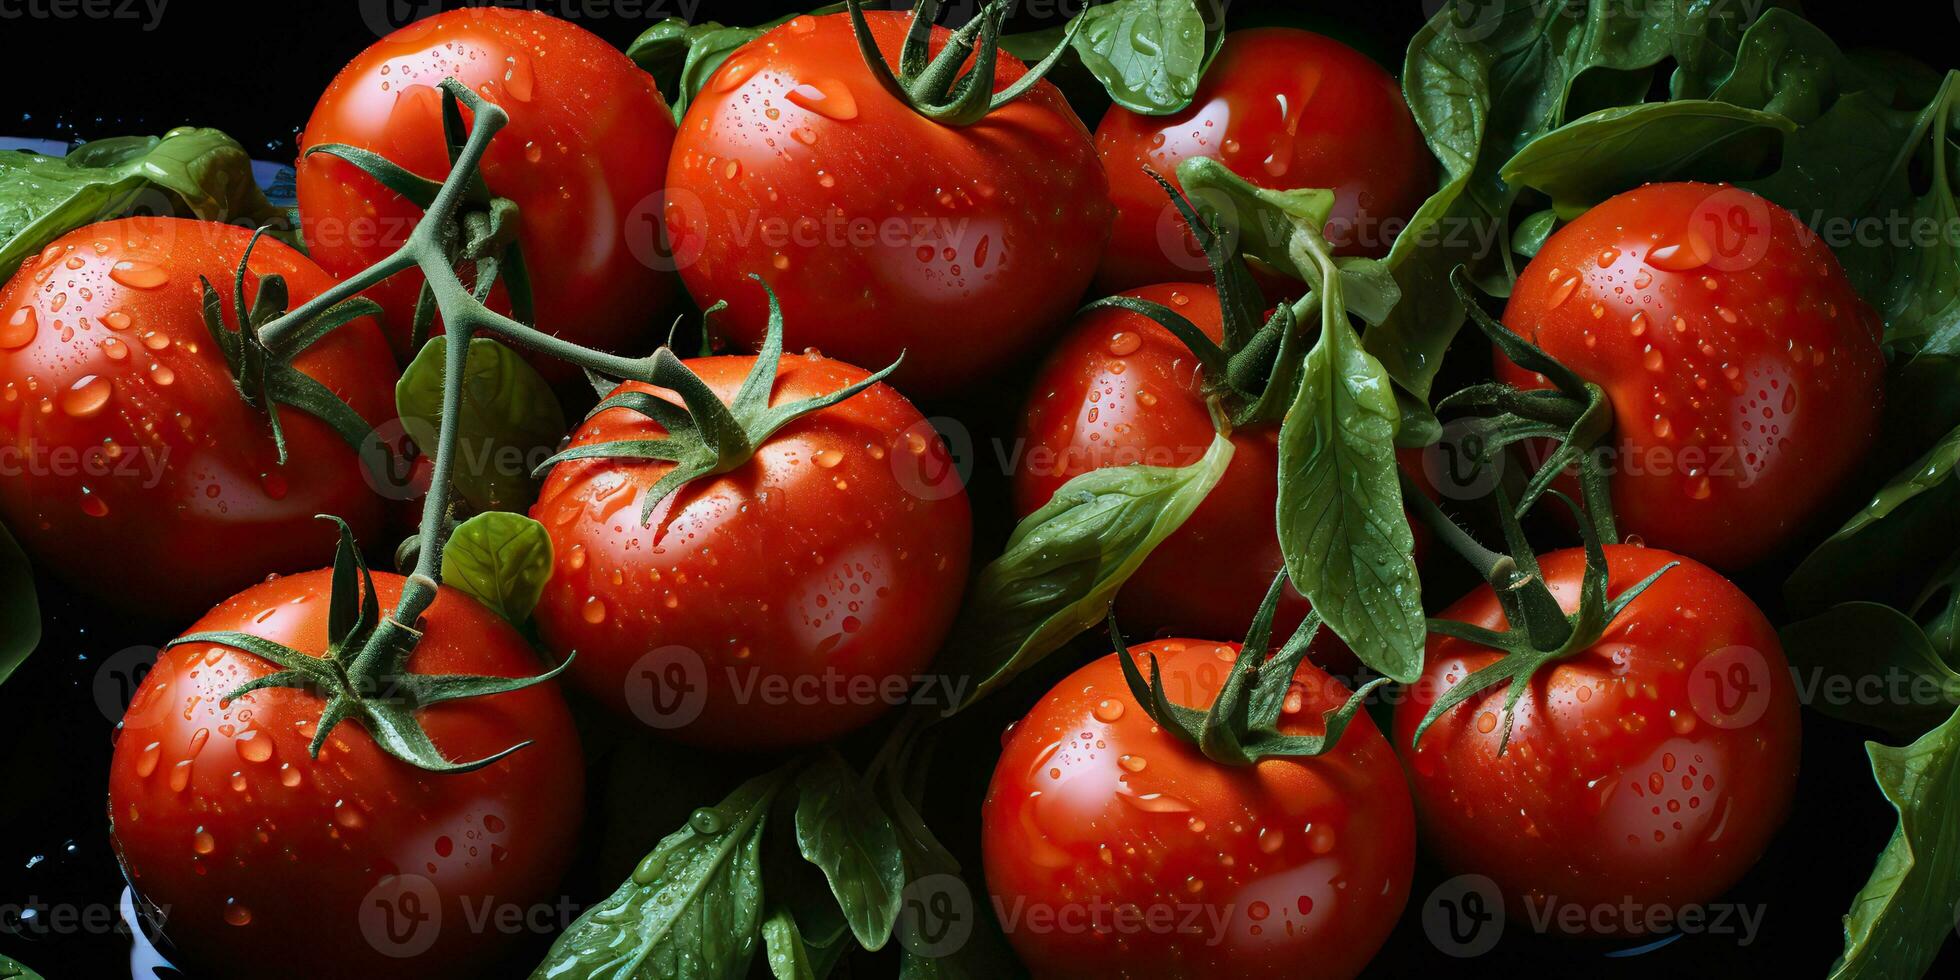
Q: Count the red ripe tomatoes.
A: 10